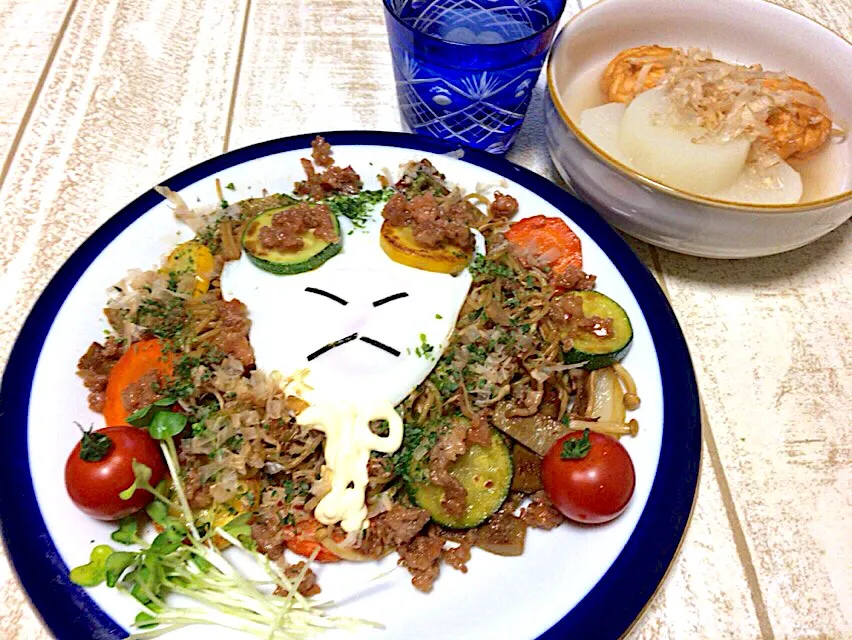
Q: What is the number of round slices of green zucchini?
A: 3